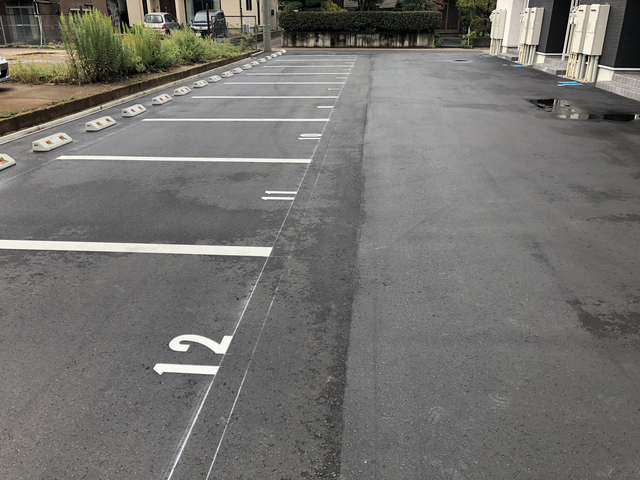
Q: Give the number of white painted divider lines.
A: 9